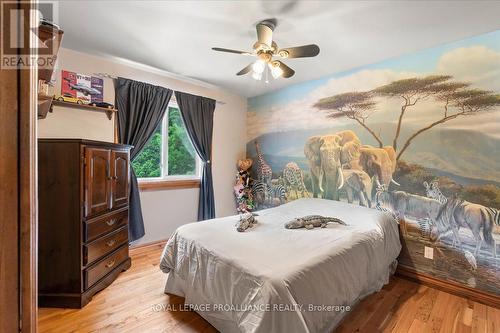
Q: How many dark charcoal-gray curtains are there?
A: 2